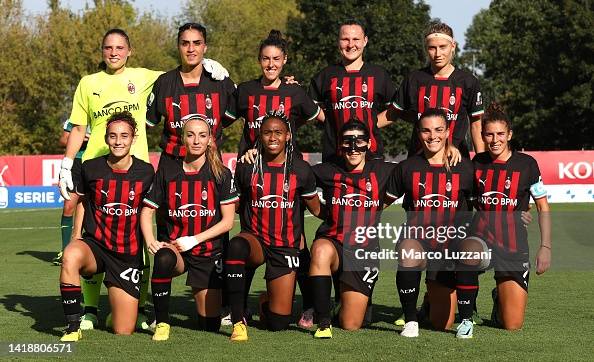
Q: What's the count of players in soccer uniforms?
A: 11